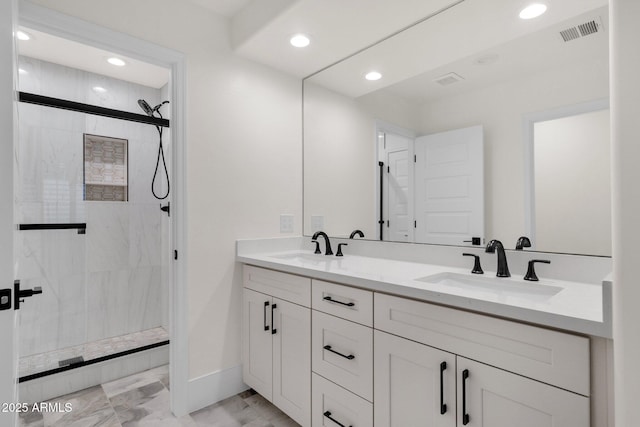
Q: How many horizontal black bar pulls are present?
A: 3